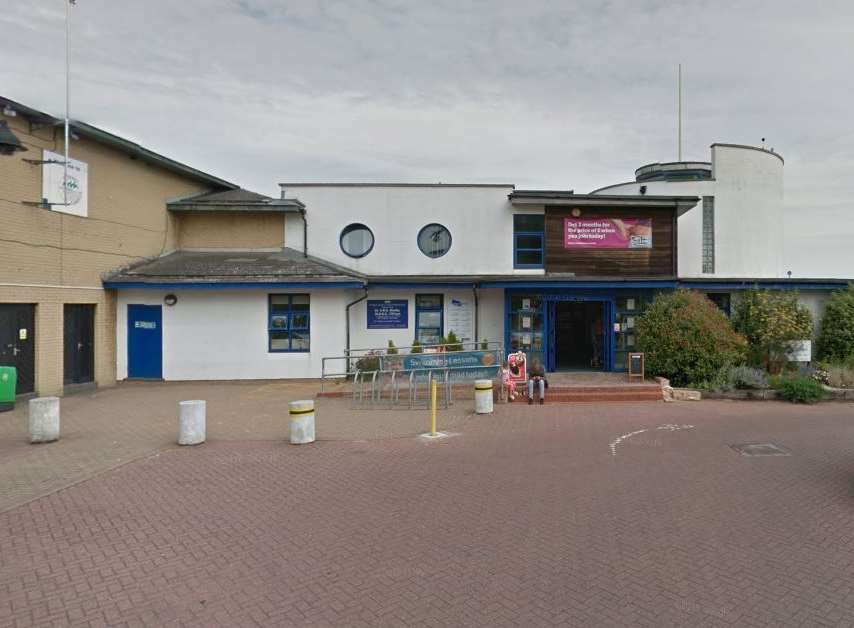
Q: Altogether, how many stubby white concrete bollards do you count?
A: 4